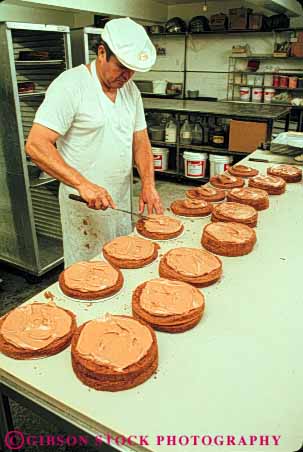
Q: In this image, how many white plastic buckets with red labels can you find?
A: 6